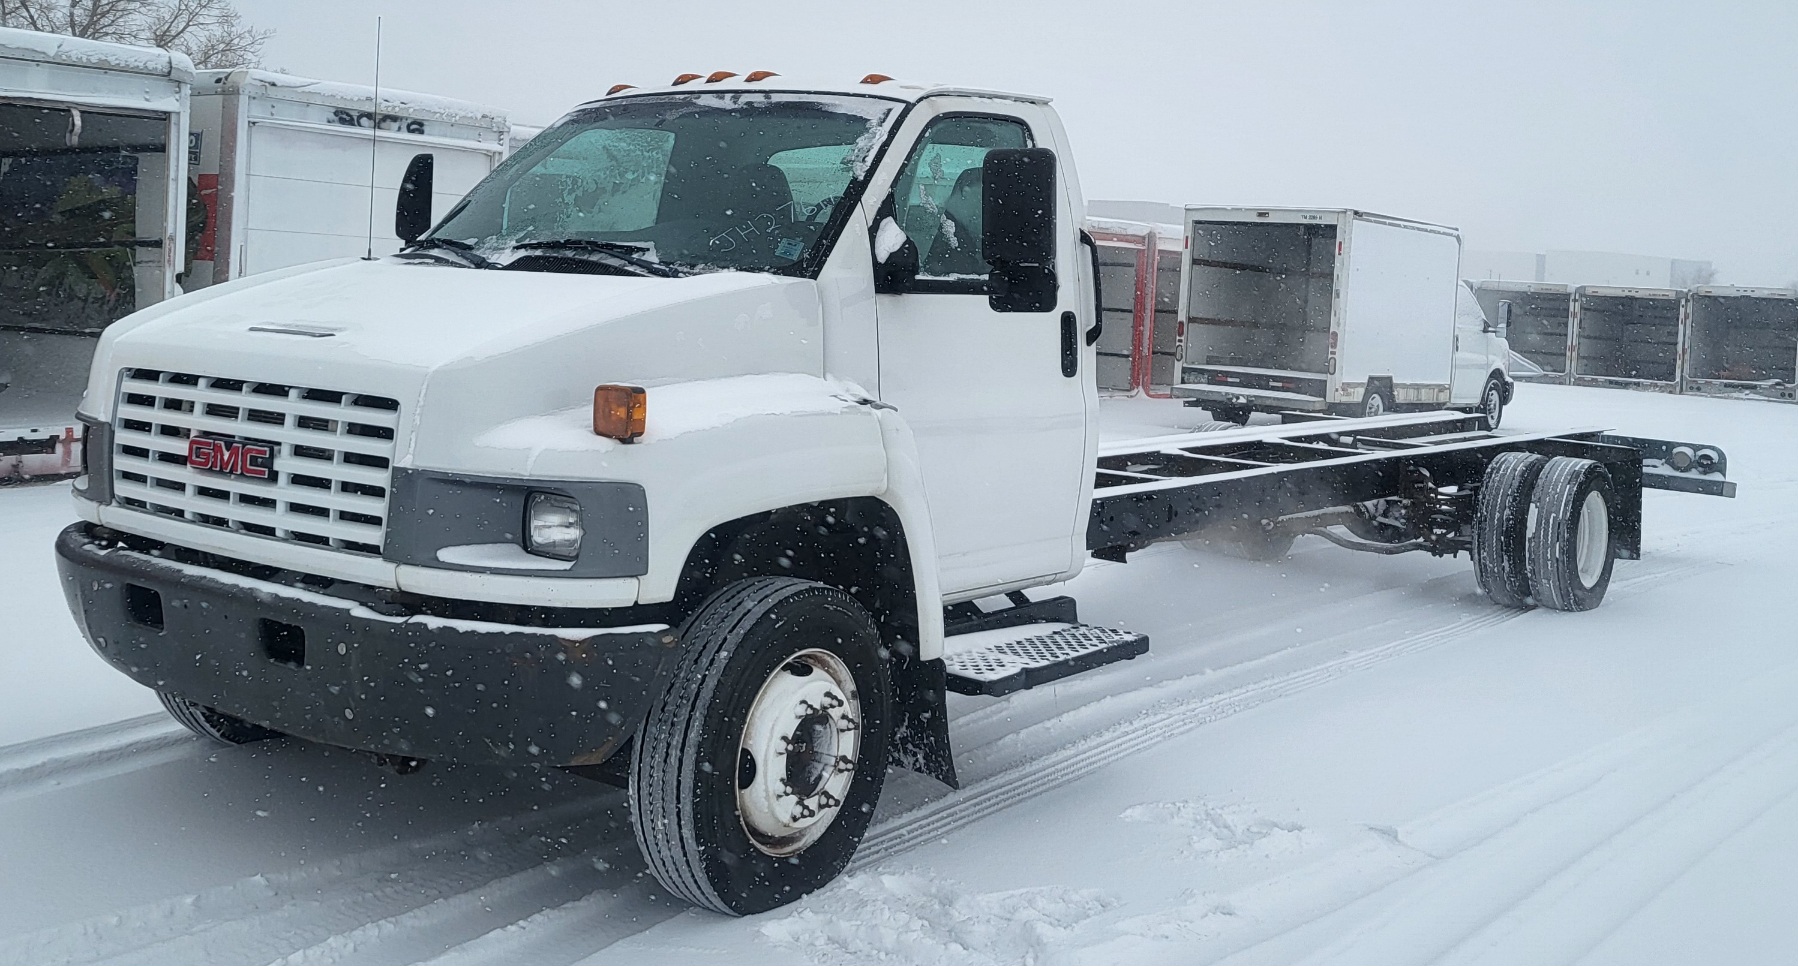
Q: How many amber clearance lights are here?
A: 5